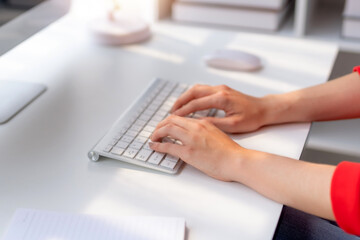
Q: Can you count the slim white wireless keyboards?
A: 1